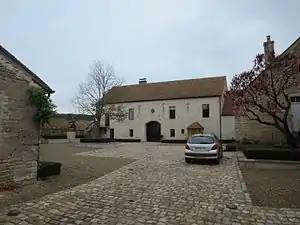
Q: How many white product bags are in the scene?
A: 0